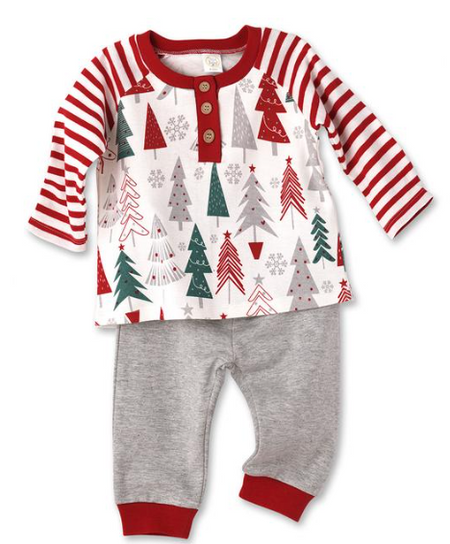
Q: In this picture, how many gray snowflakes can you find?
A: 11